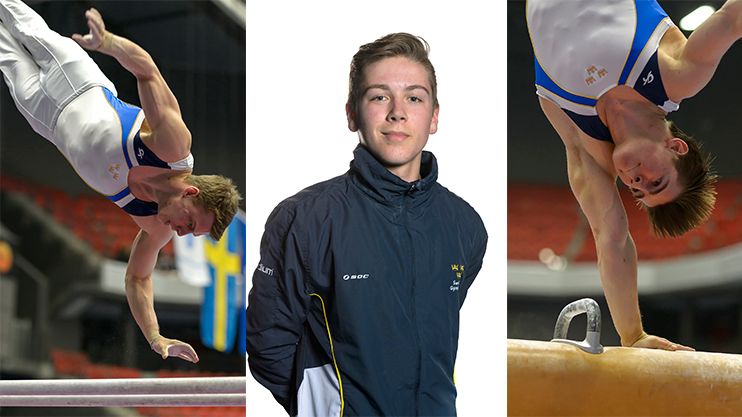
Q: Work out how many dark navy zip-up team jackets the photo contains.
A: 1